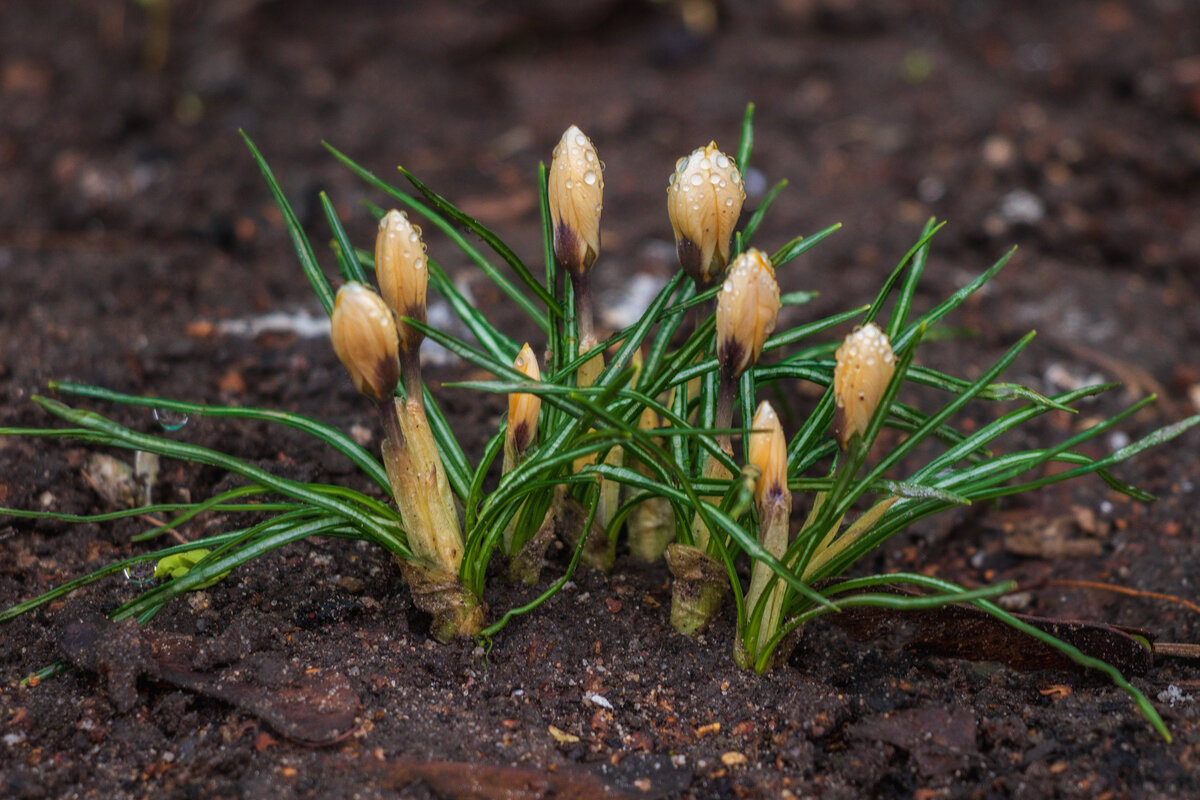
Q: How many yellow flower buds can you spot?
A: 8